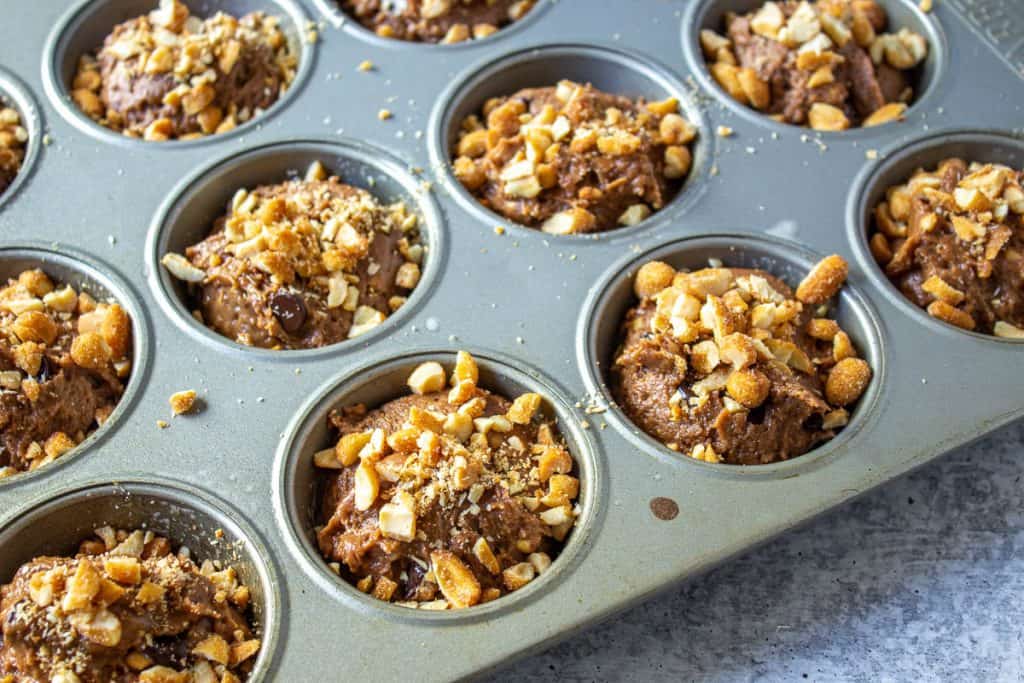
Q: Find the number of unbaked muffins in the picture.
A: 11